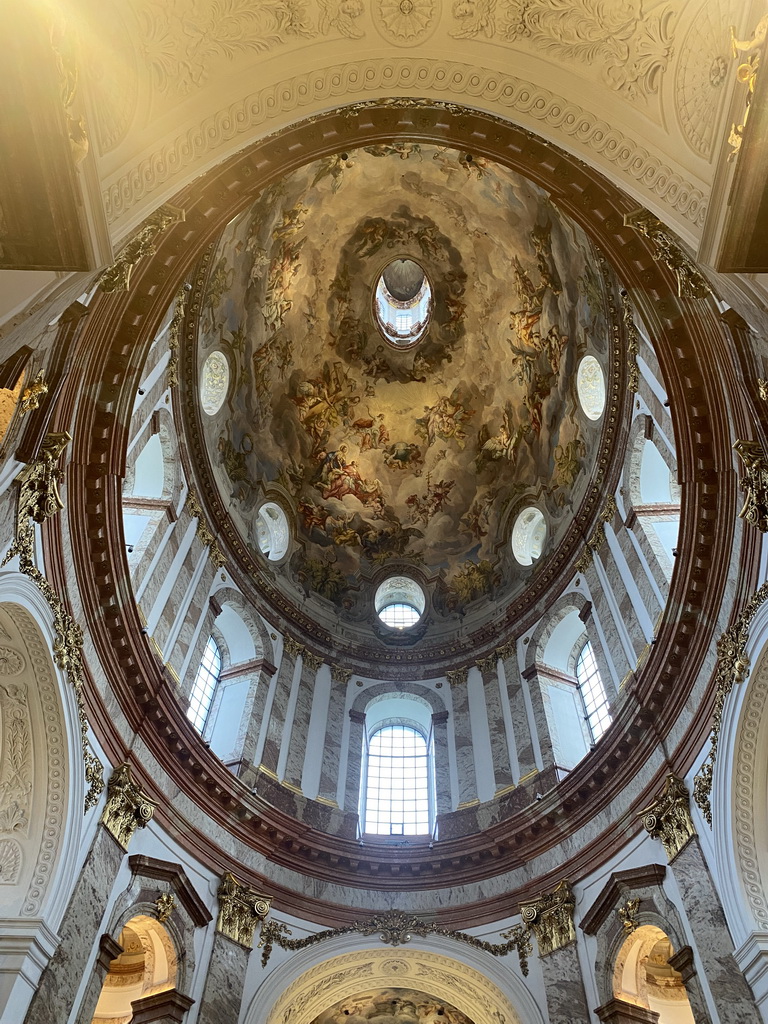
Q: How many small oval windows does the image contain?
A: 5